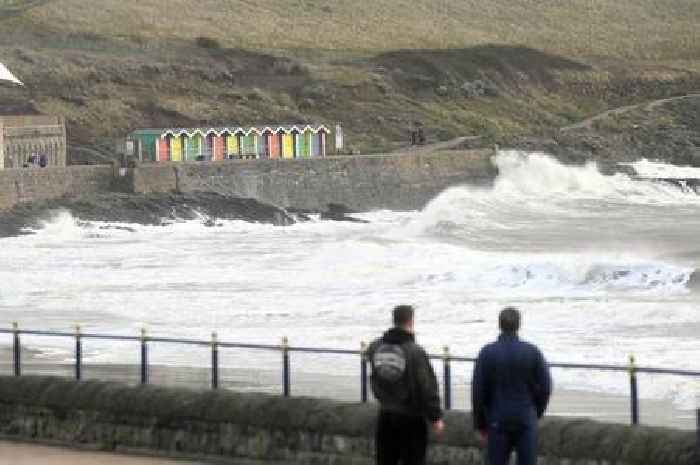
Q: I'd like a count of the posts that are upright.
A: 8